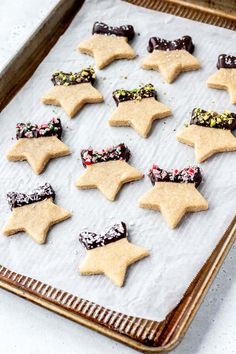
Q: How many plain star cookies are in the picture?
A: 0